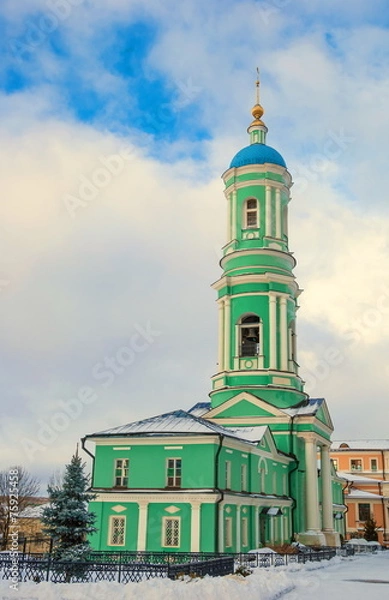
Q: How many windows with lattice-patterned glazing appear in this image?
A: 2